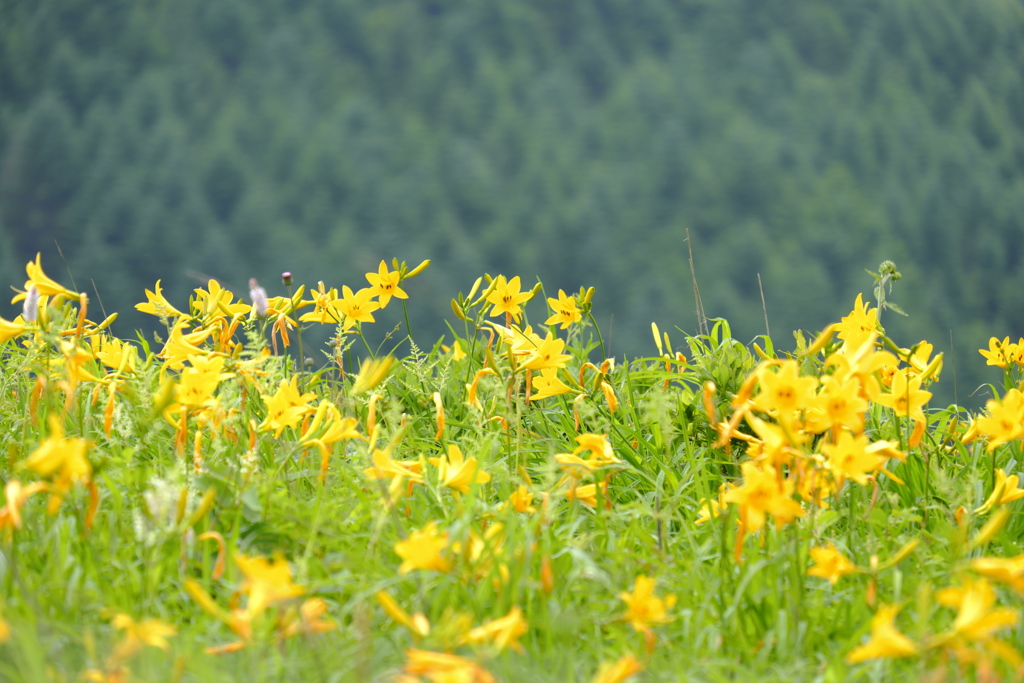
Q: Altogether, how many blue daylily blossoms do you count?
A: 0